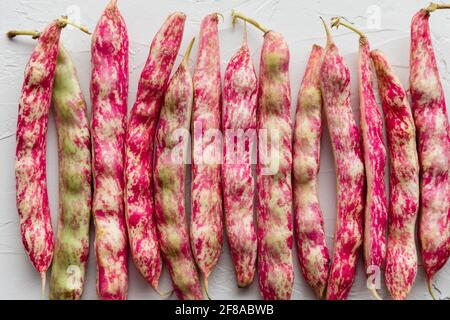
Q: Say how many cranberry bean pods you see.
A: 13